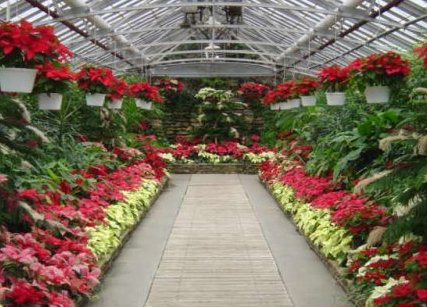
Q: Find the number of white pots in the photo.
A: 11